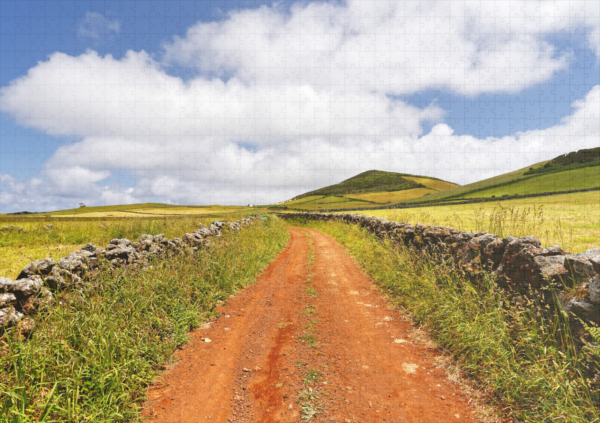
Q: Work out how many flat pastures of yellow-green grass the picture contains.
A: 2